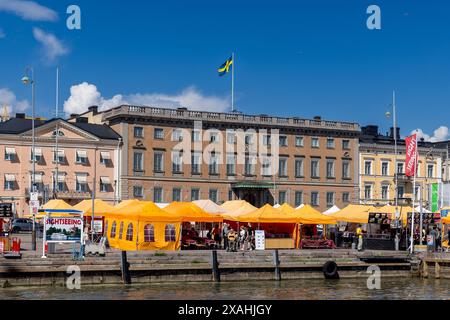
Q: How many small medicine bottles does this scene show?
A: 0